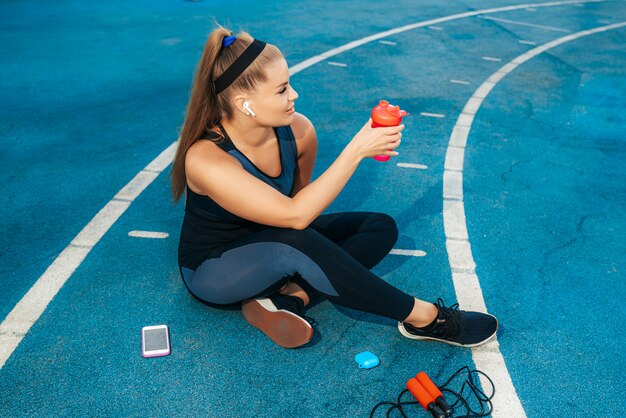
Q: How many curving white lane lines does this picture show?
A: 2